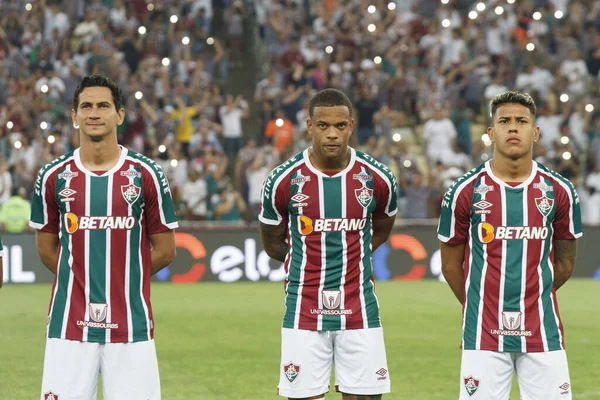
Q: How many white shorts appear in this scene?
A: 3